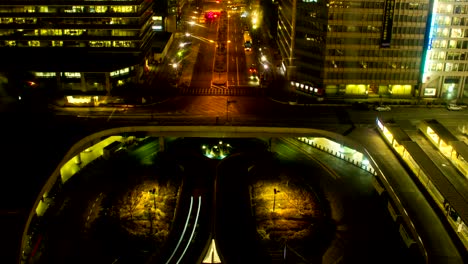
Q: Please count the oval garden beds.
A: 2